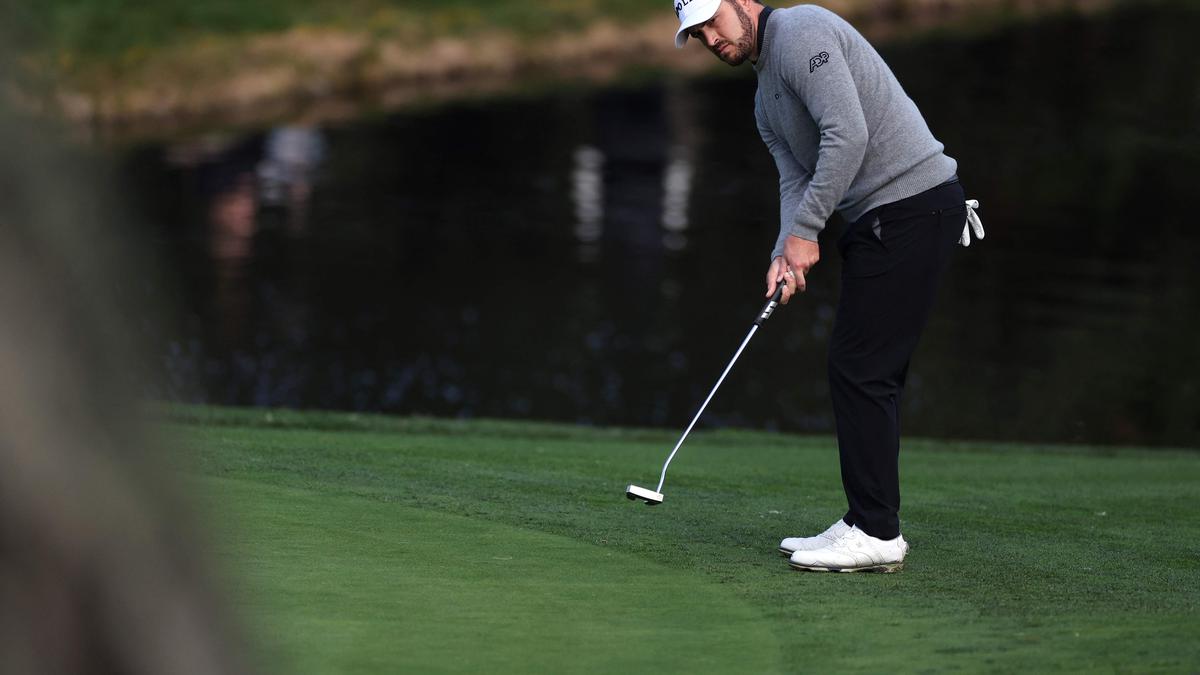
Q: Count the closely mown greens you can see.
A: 1